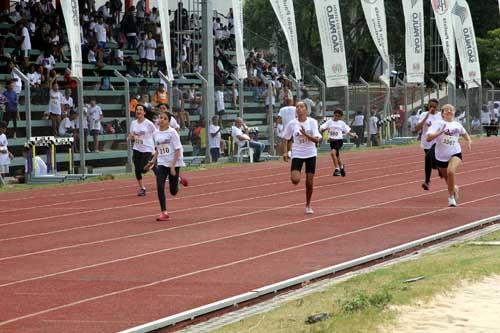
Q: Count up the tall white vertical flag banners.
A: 9